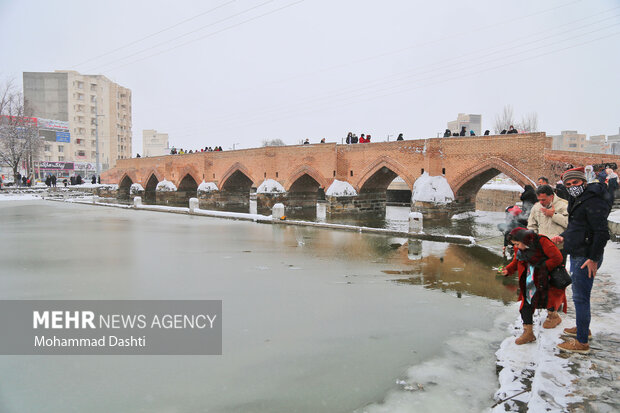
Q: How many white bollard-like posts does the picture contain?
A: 4